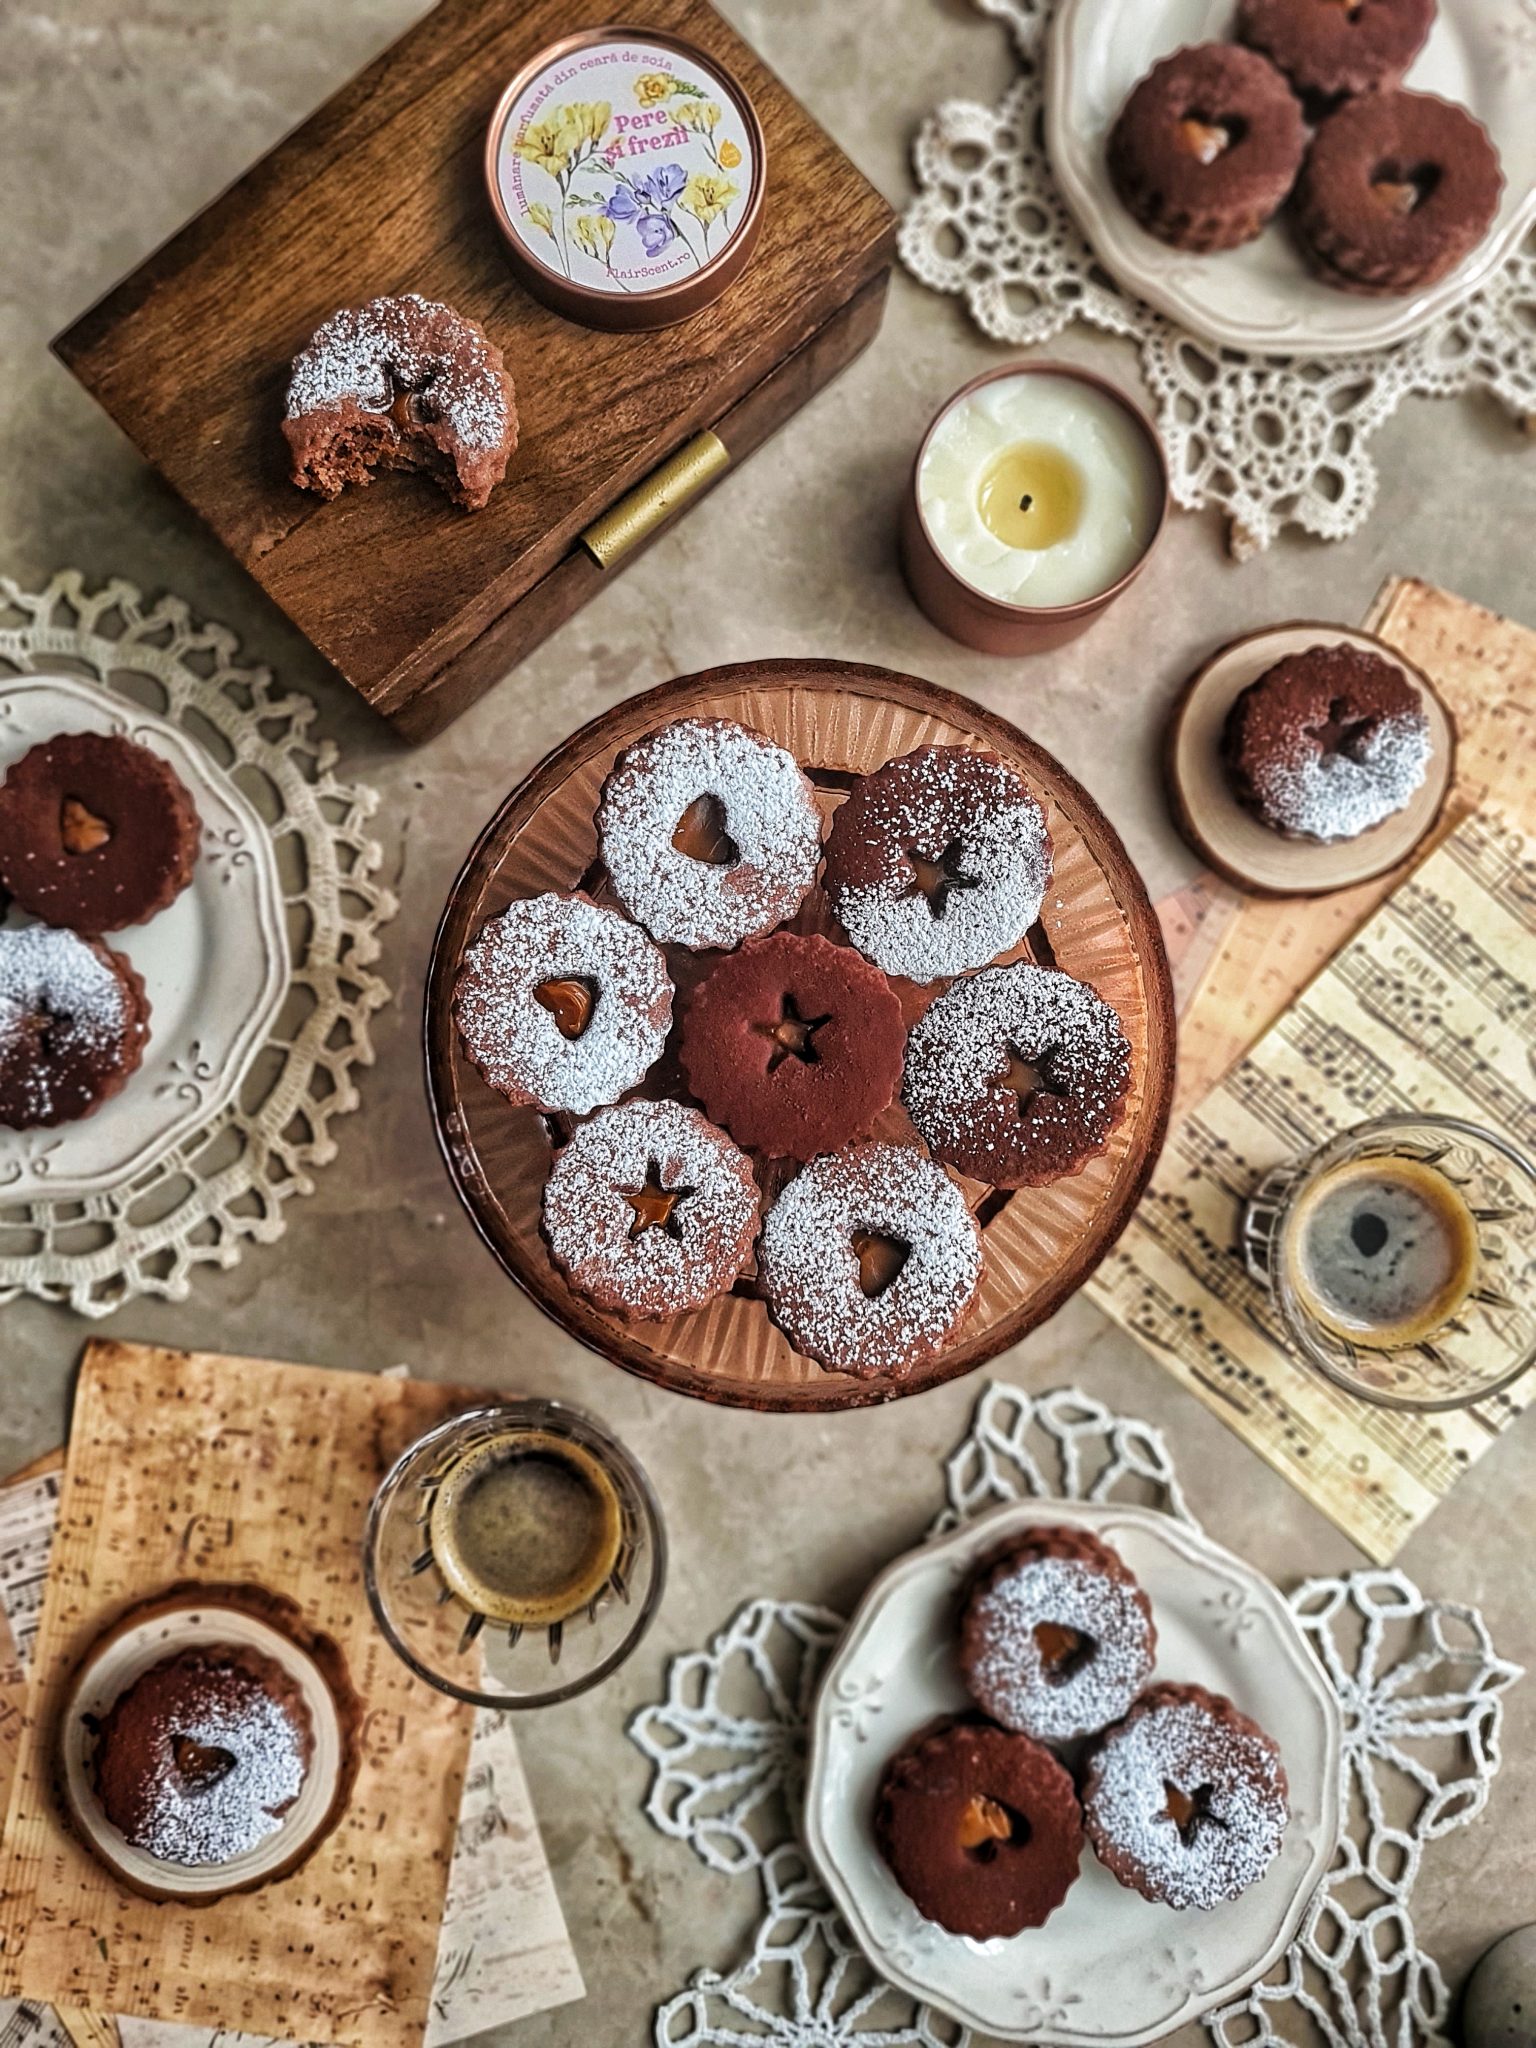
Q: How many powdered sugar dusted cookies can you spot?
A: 12